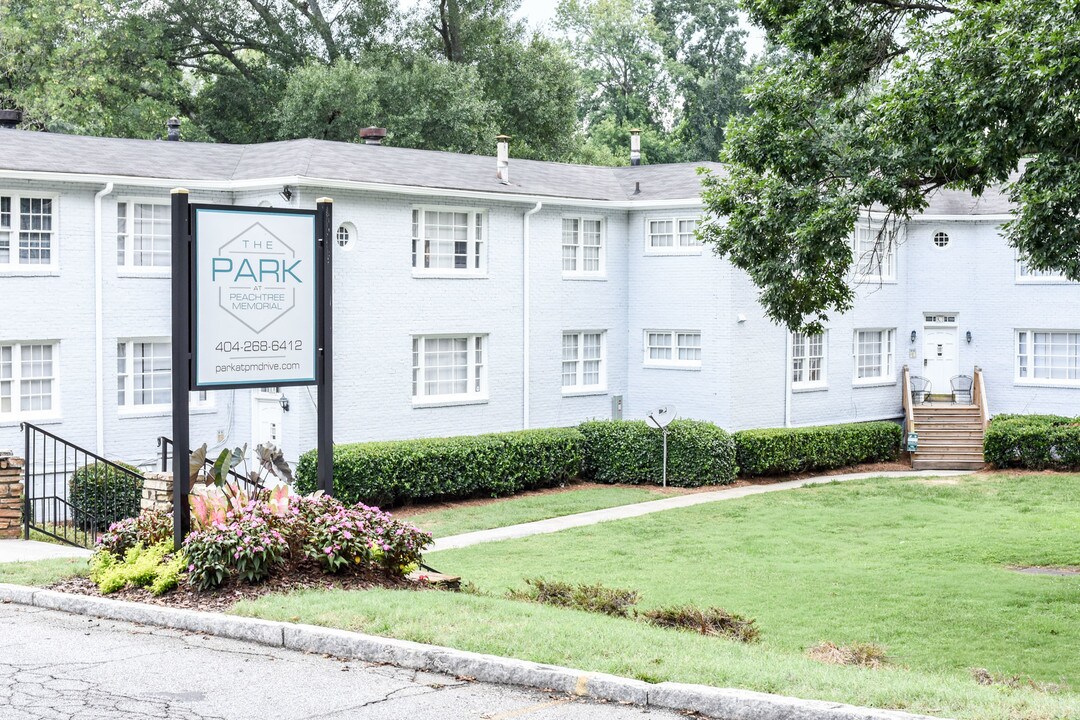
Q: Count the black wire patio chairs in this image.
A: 2